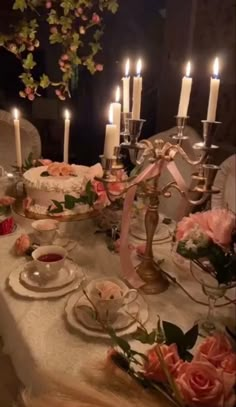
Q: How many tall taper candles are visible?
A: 8